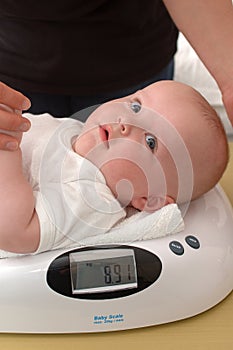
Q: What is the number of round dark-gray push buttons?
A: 2